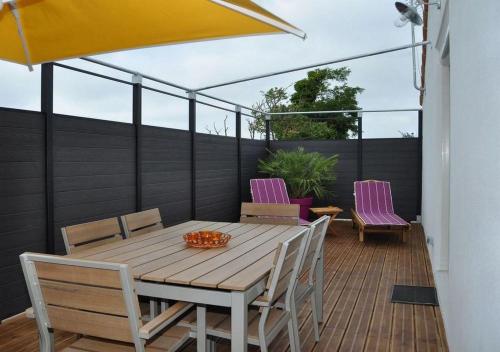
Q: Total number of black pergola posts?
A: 7